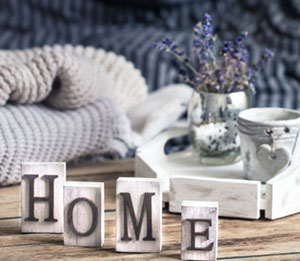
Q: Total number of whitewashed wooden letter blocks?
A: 4